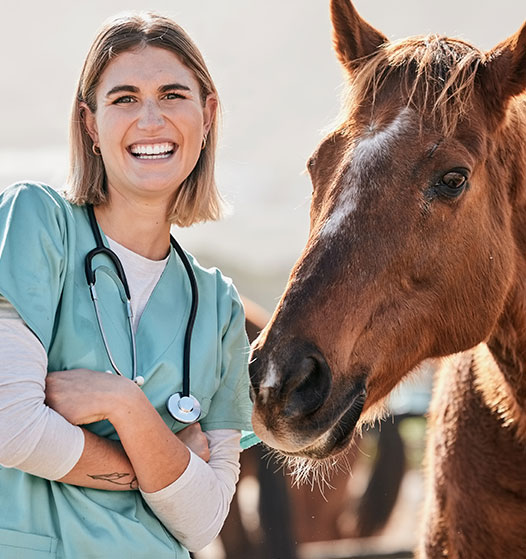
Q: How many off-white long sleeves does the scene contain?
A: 2